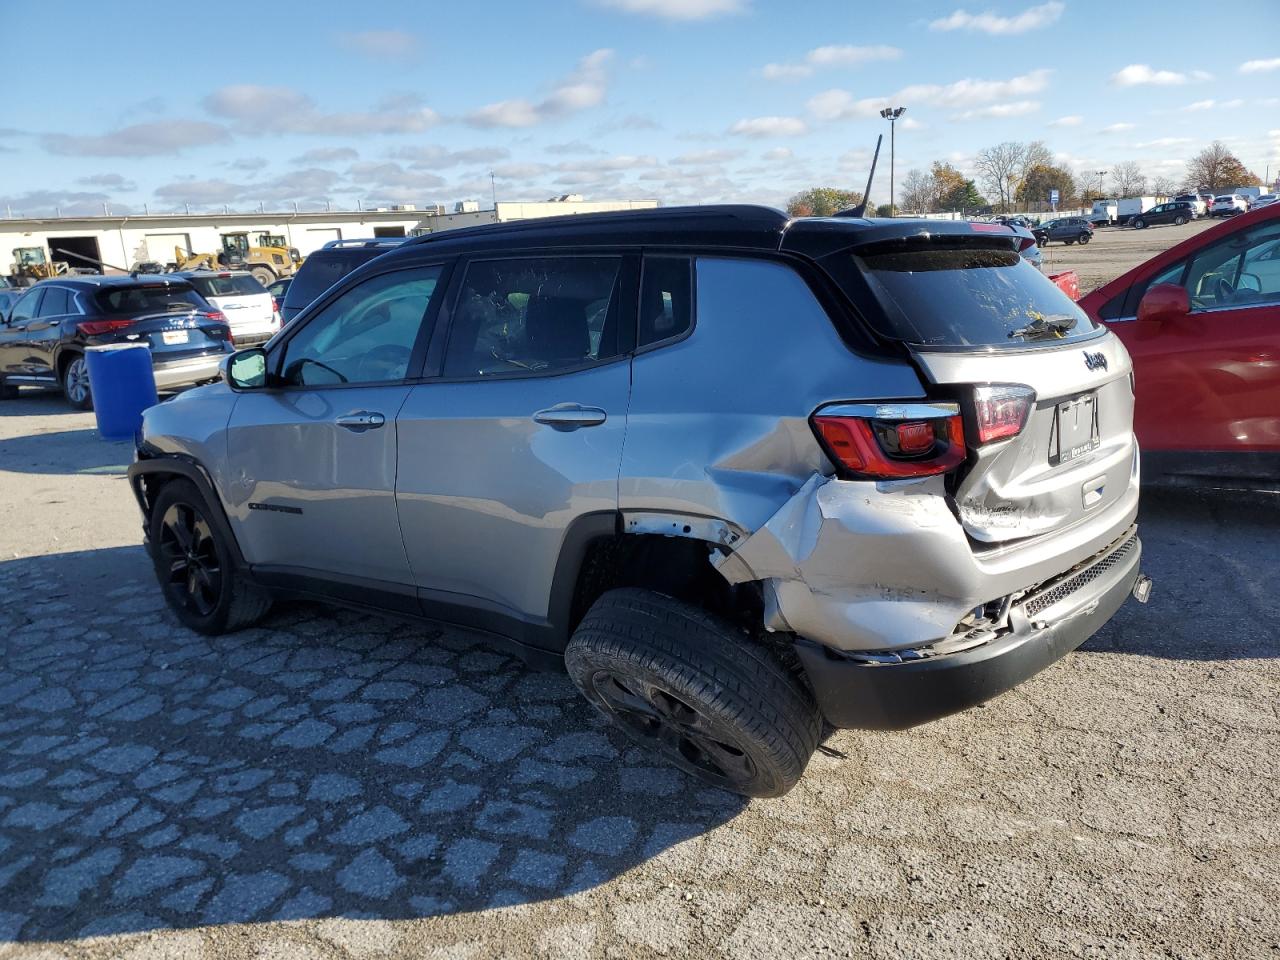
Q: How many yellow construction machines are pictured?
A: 3